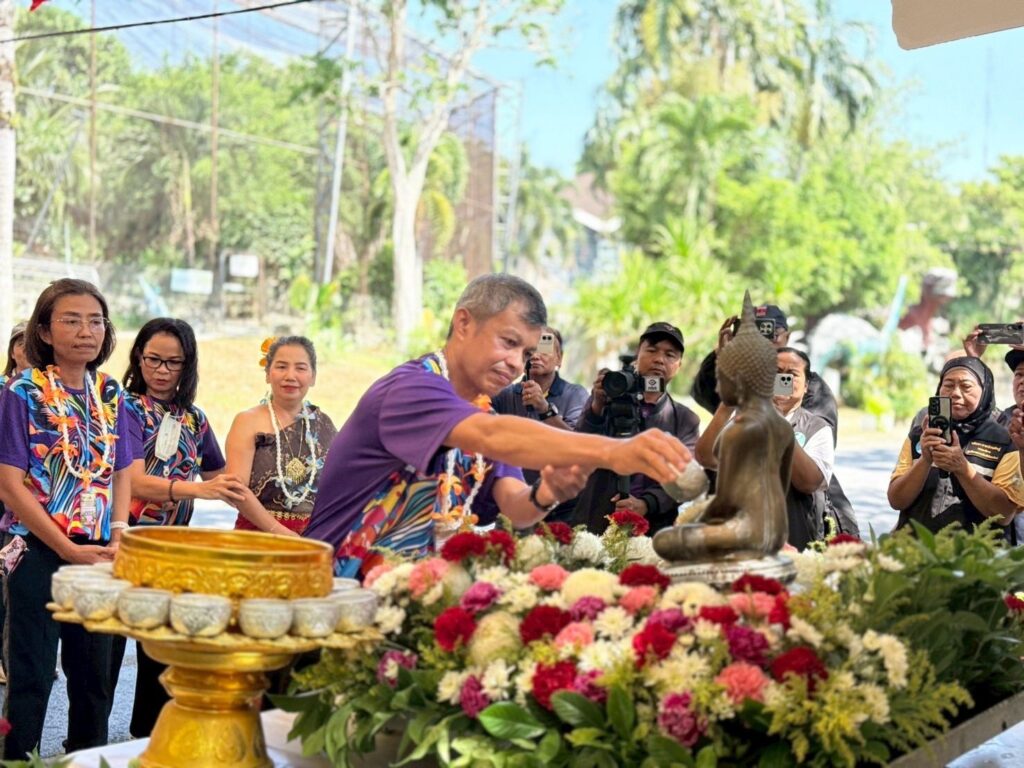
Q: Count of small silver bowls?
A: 11